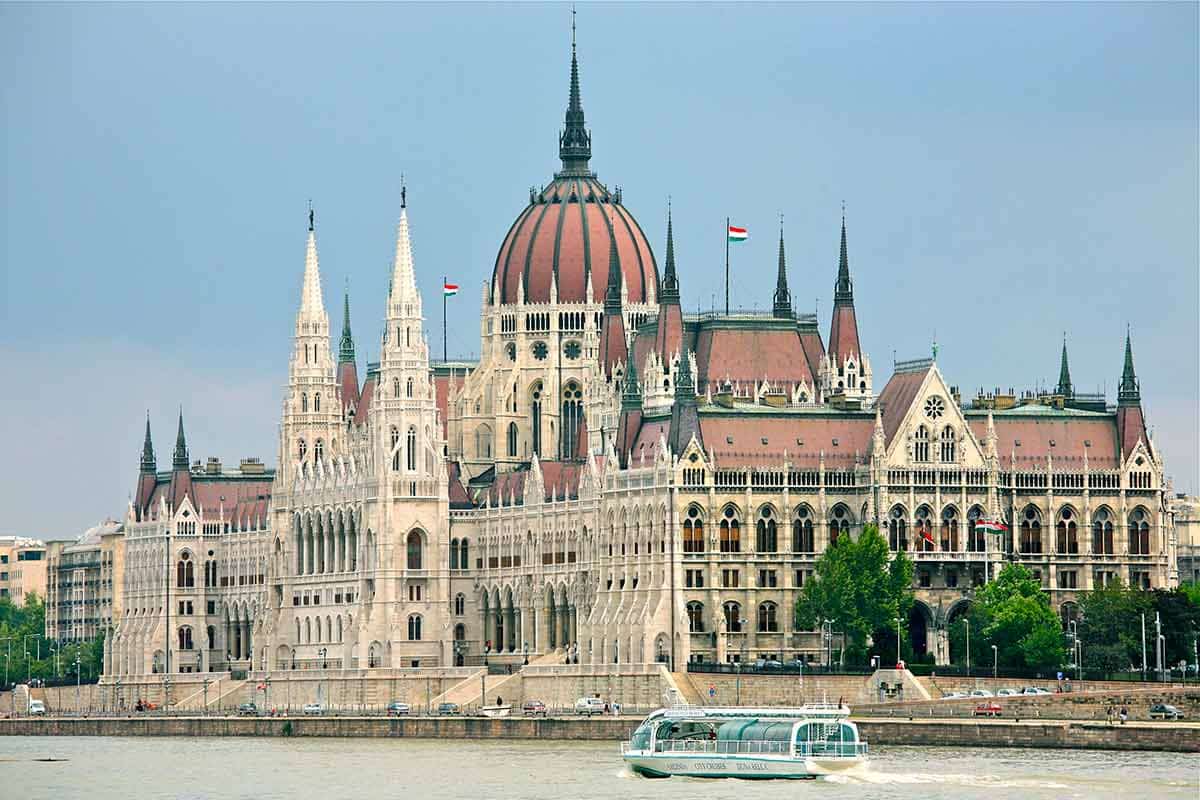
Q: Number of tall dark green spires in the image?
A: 12